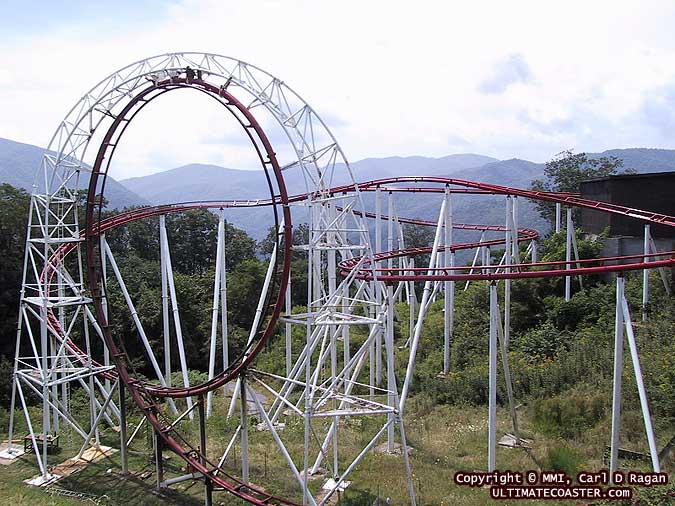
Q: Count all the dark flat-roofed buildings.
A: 1